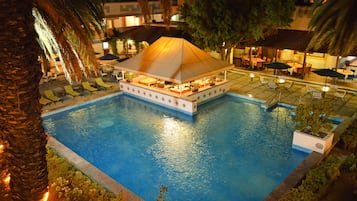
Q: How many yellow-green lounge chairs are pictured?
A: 5